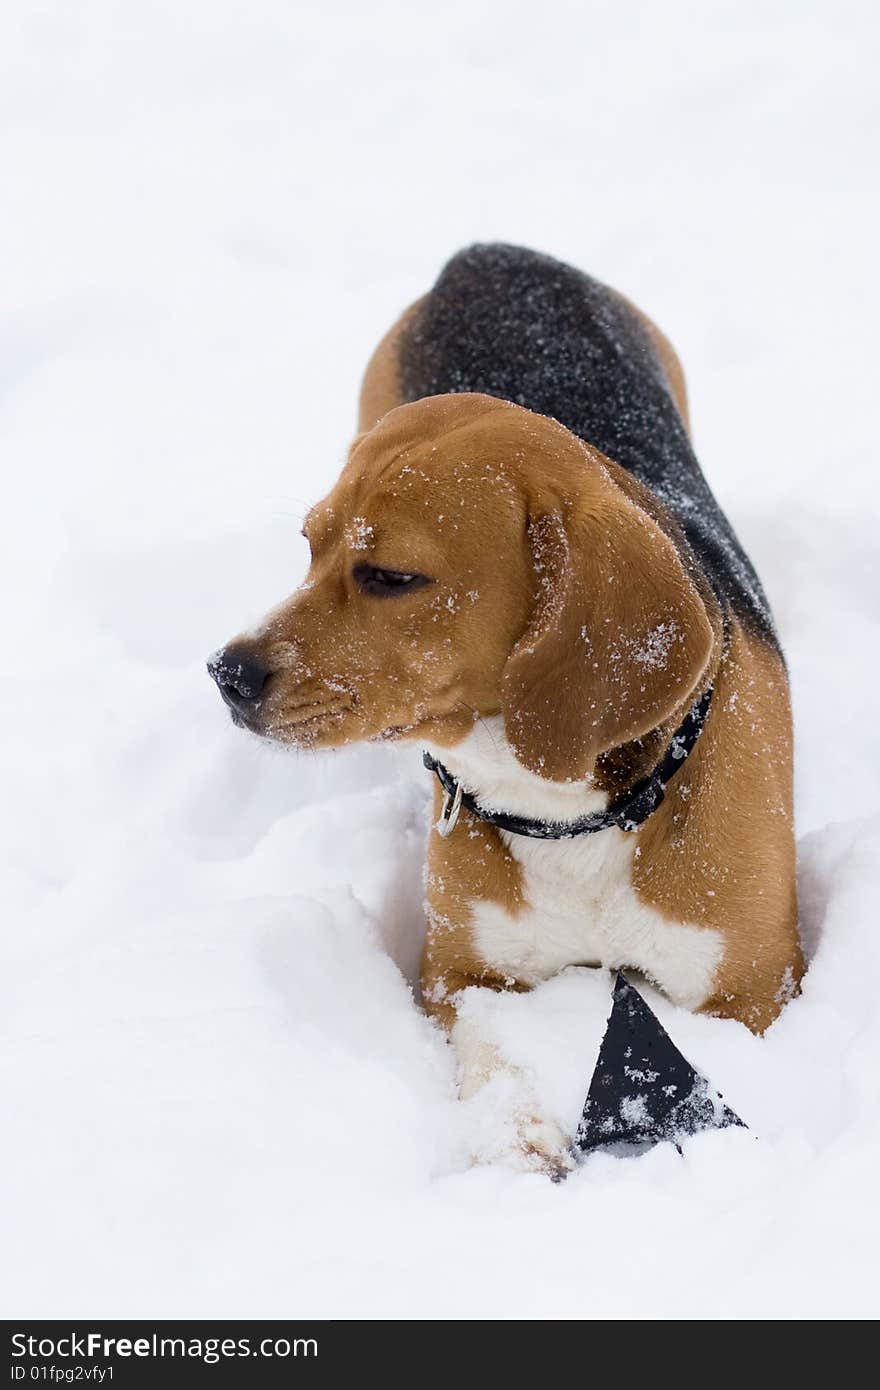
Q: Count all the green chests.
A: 0